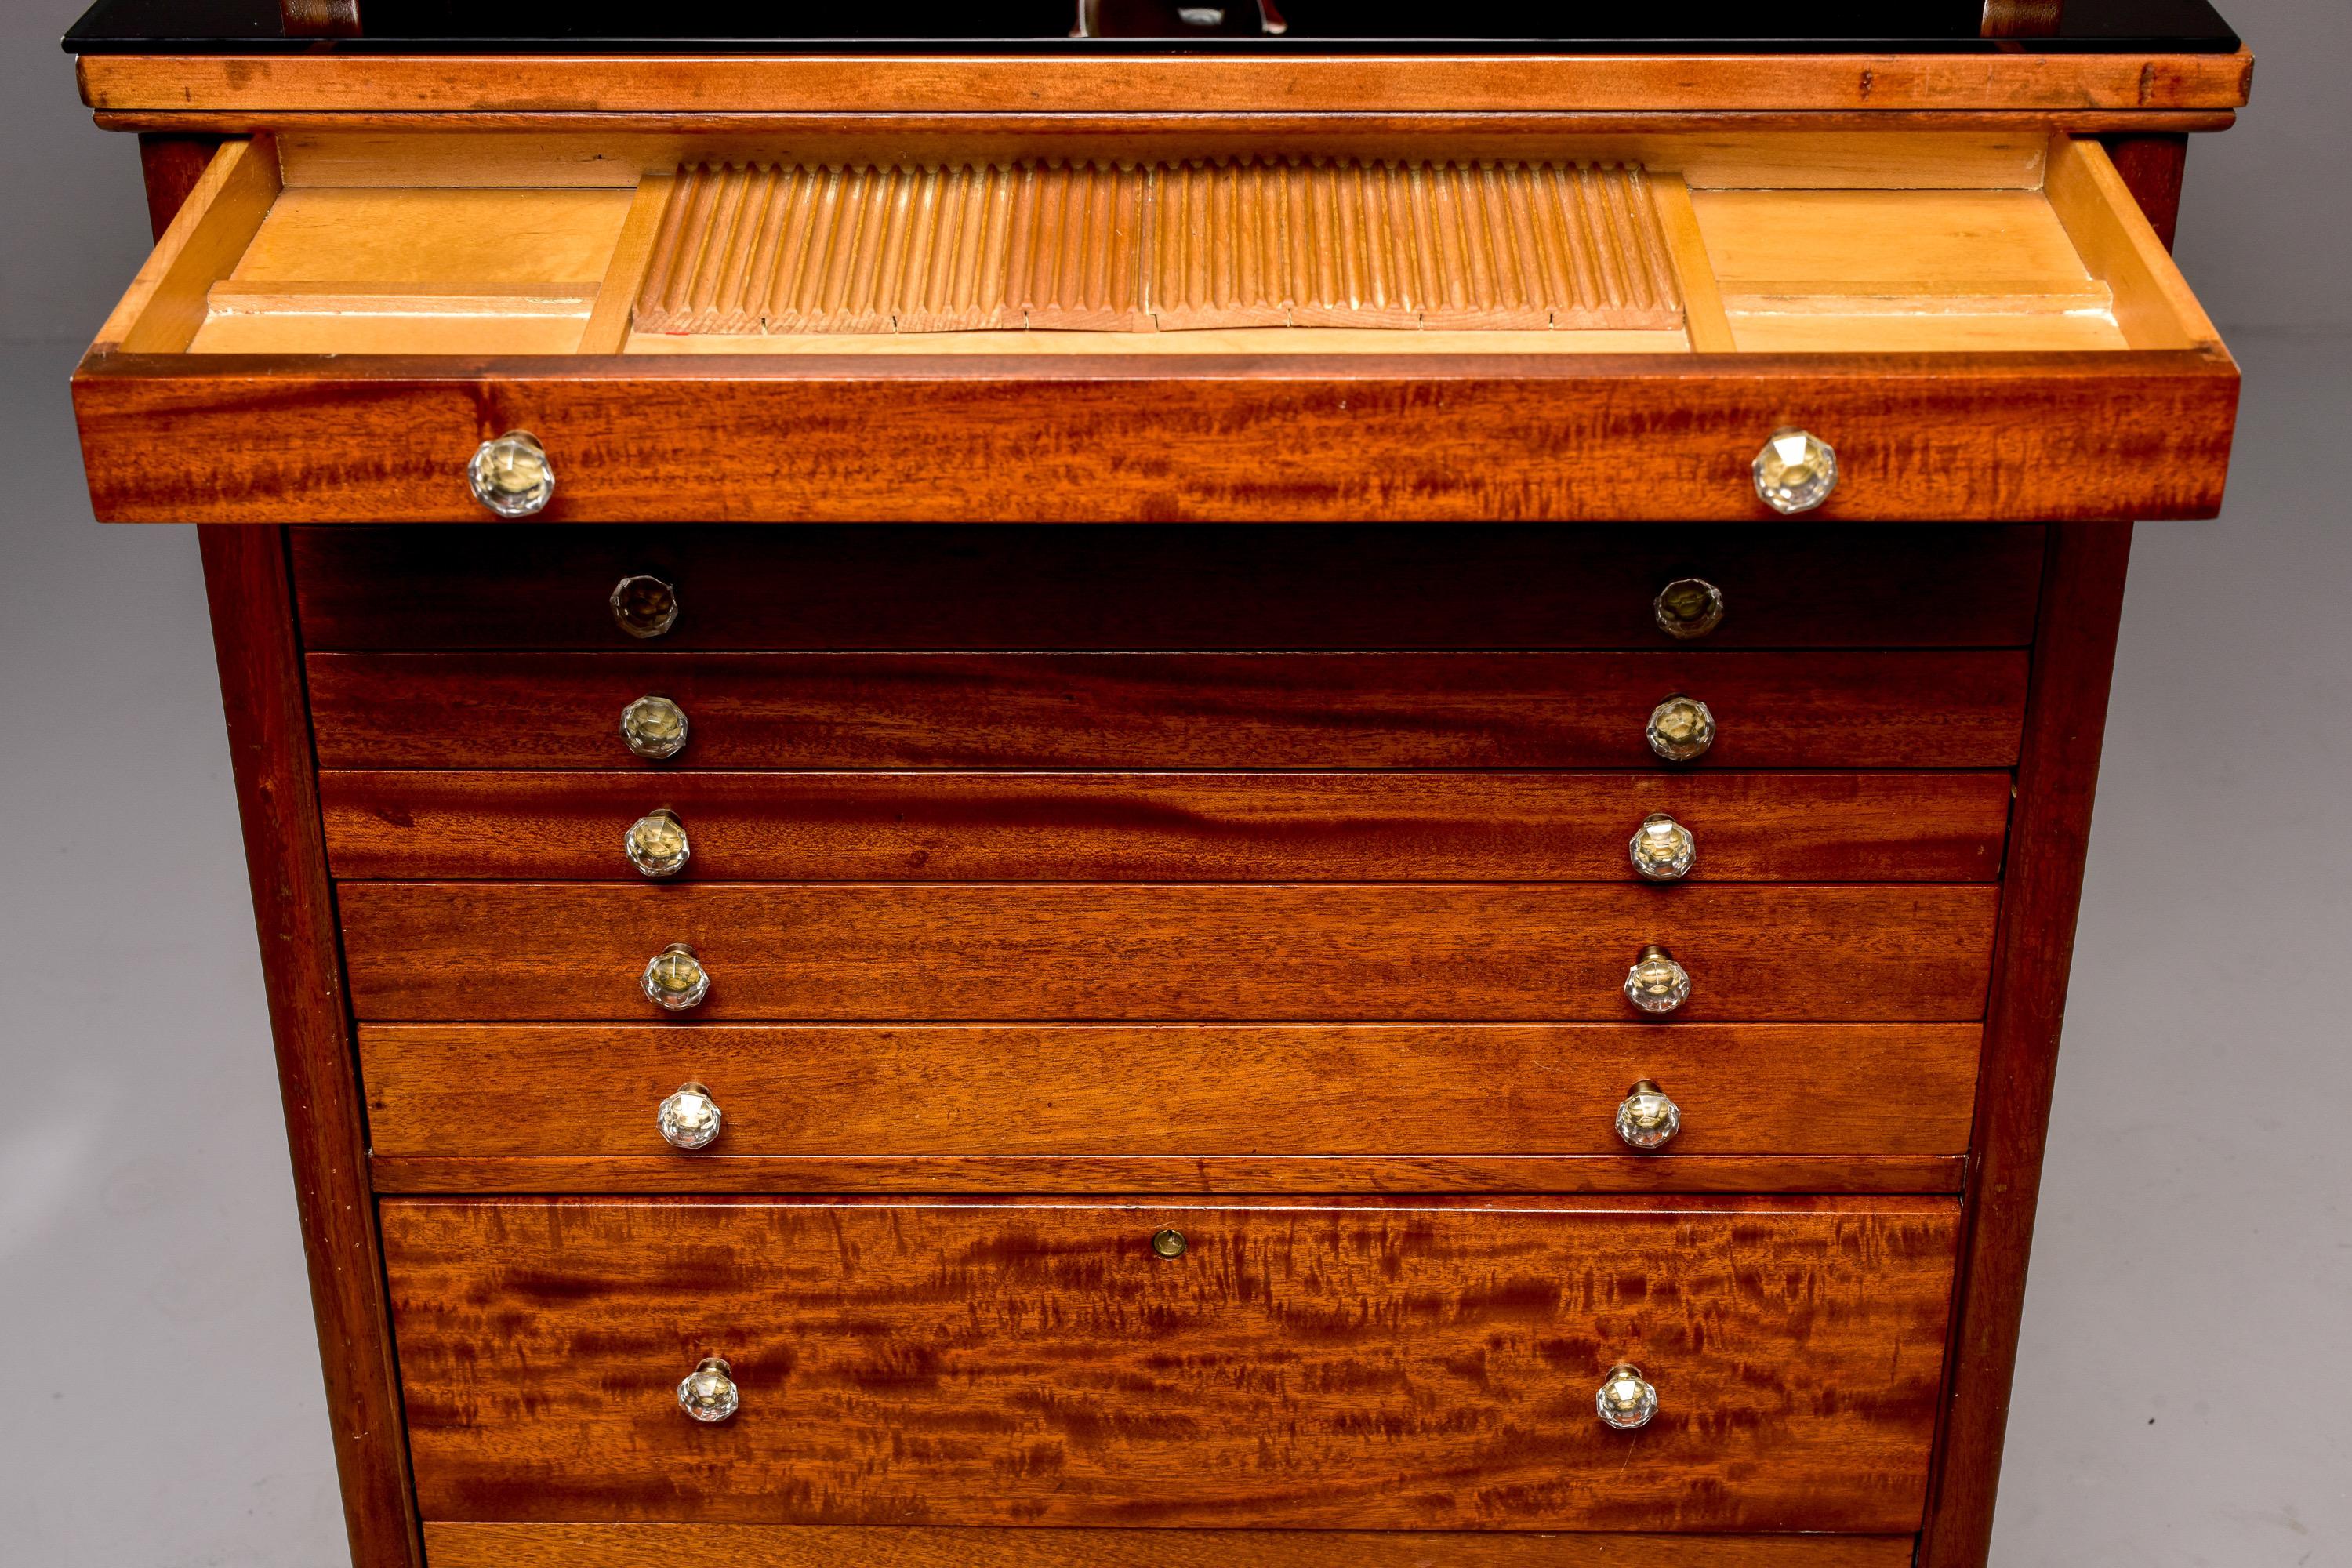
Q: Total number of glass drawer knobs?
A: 14